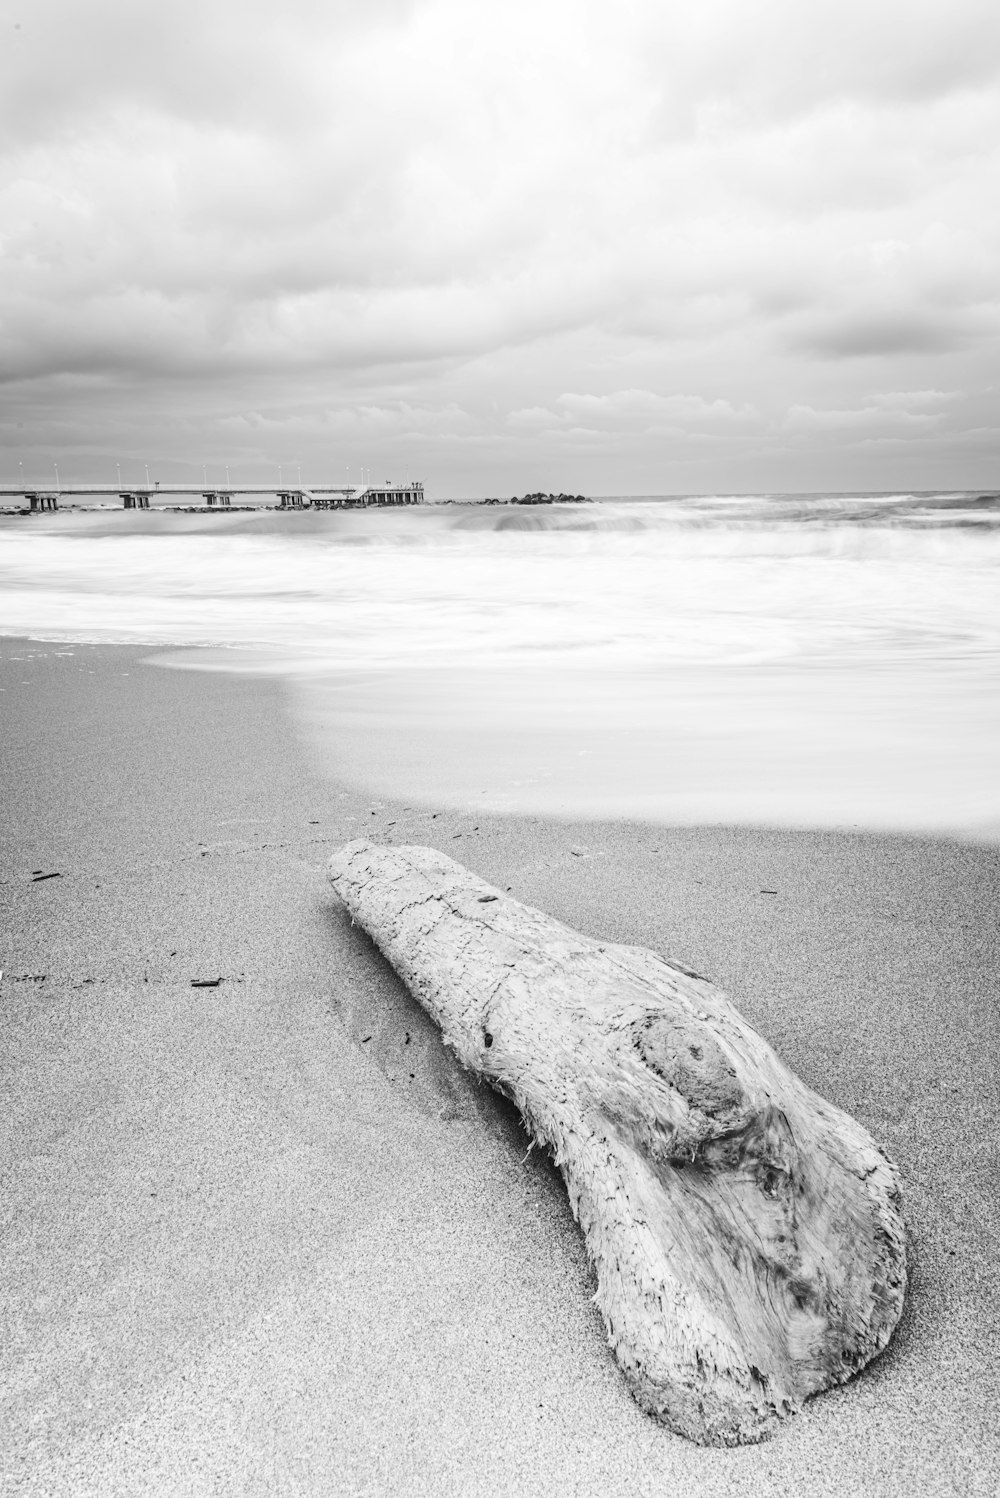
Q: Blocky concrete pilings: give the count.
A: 4